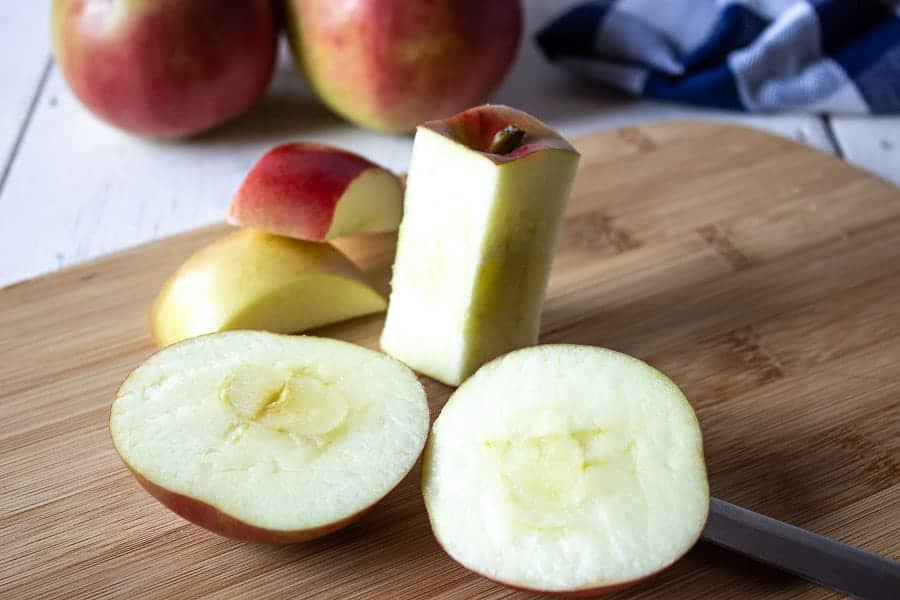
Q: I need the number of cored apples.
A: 1